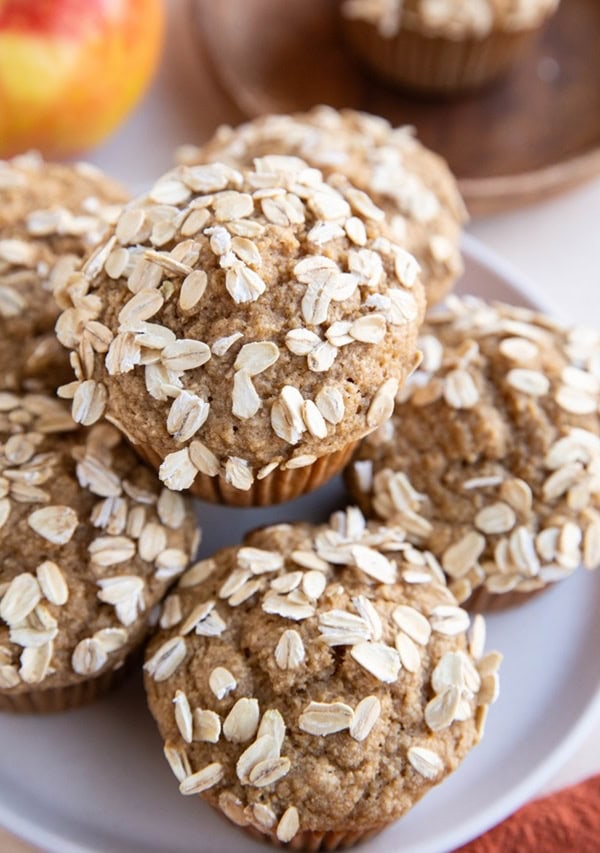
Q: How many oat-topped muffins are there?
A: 7